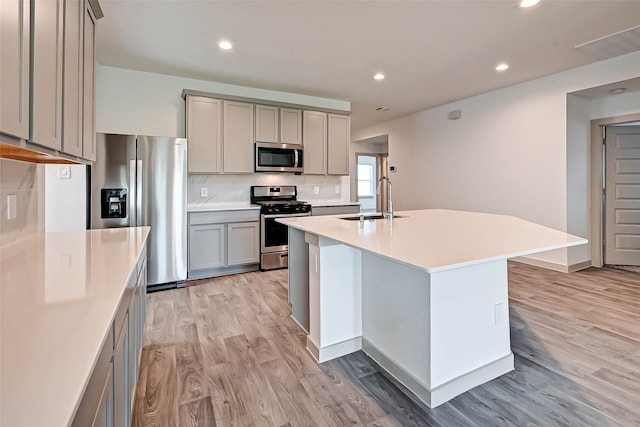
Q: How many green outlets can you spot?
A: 0